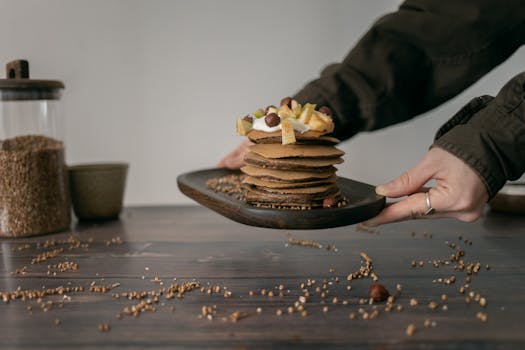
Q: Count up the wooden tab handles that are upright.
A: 1